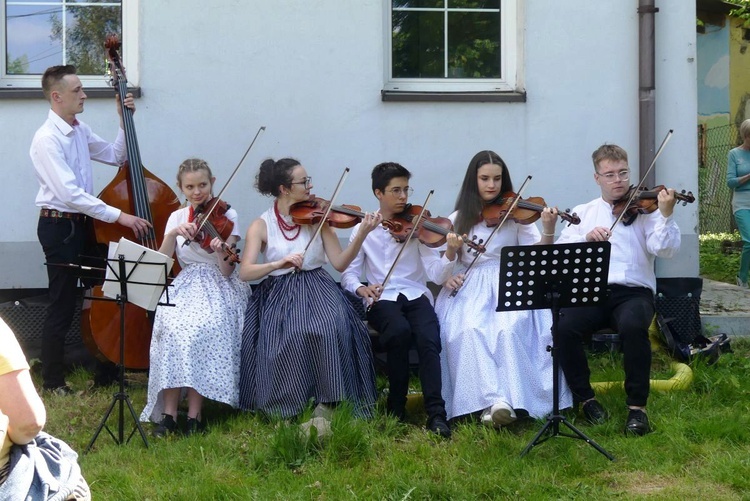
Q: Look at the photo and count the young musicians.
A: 6